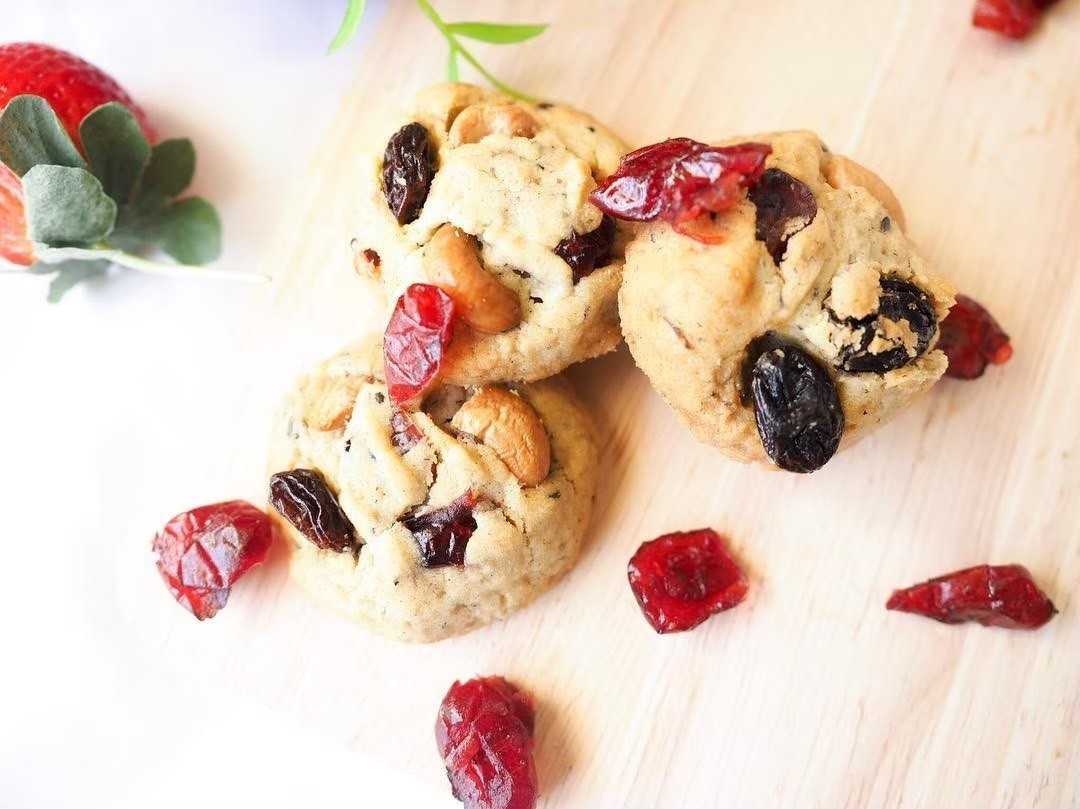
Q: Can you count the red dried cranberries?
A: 8